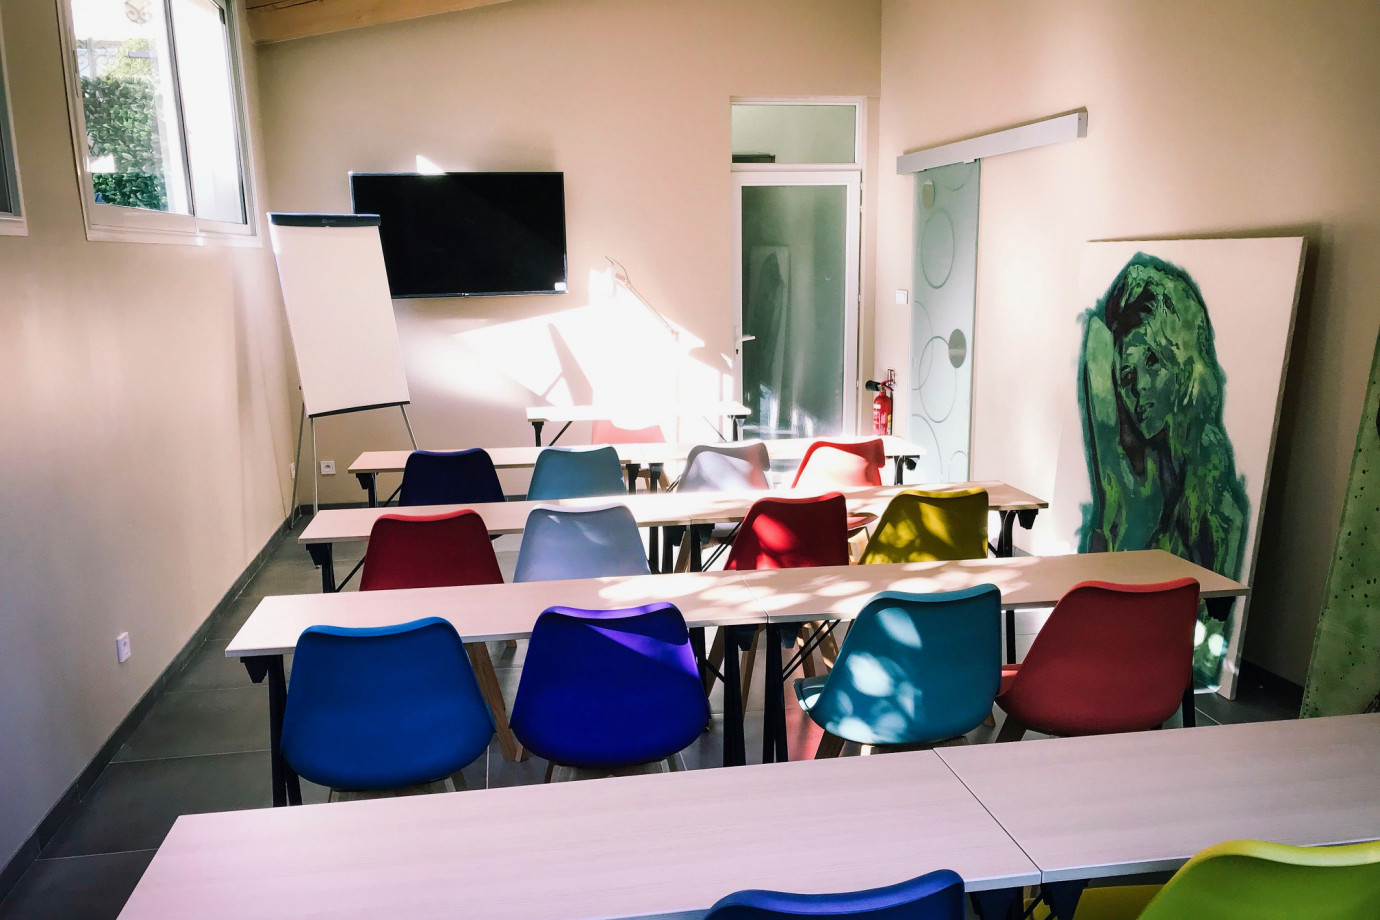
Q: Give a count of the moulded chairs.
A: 15